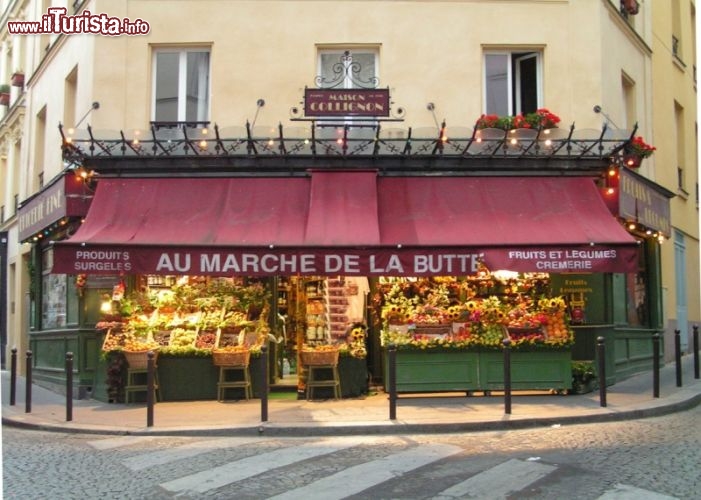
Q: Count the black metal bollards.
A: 11